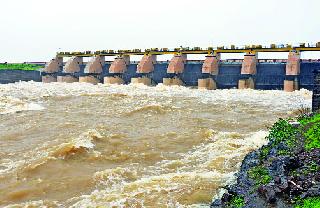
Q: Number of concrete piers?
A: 9